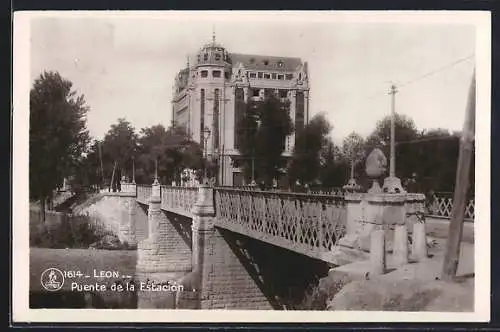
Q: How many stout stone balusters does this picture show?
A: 3